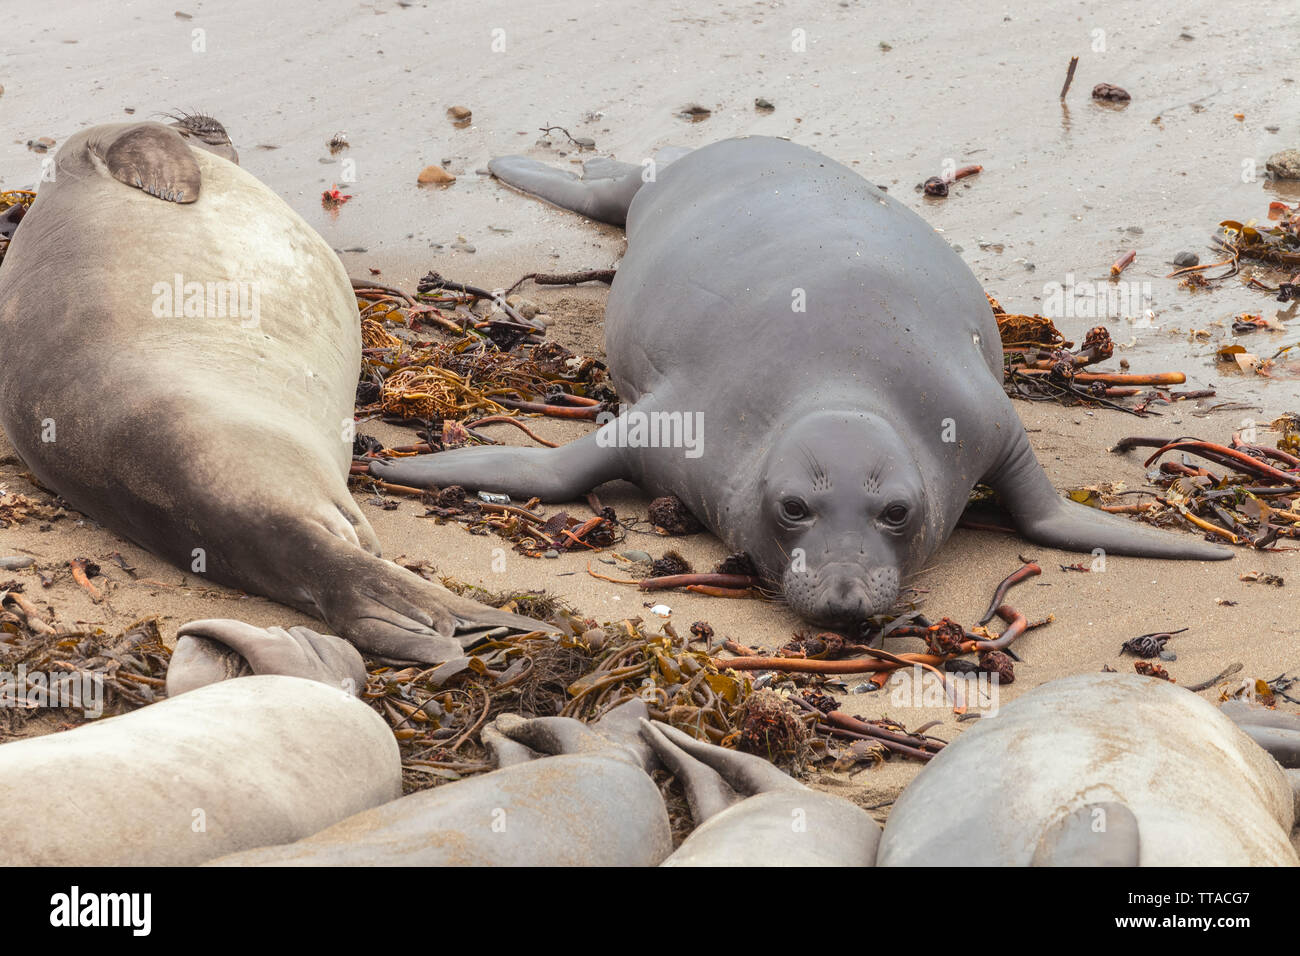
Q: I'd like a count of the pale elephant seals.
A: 5